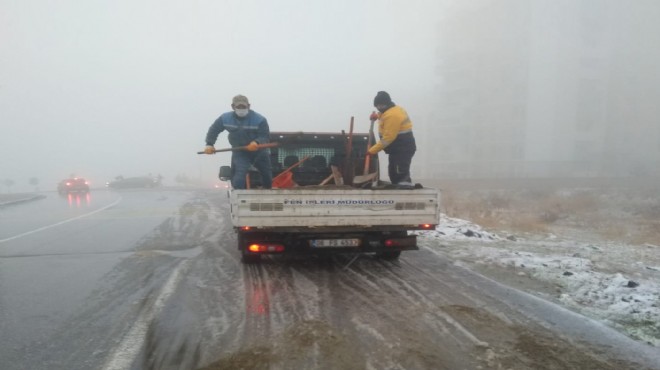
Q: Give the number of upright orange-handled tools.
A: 2